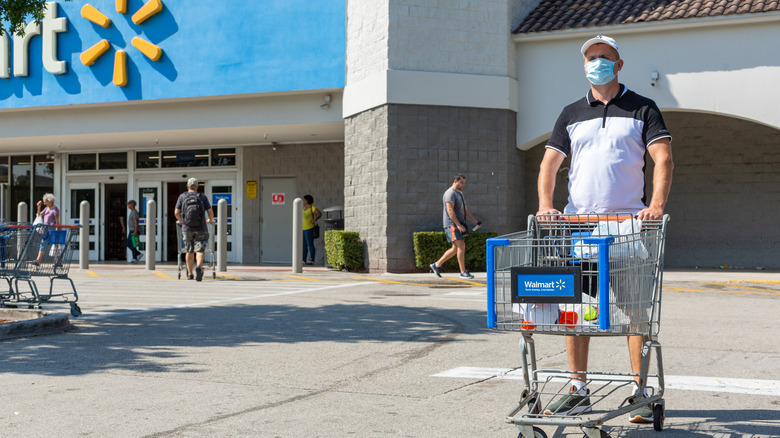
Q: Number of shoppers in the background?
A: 5